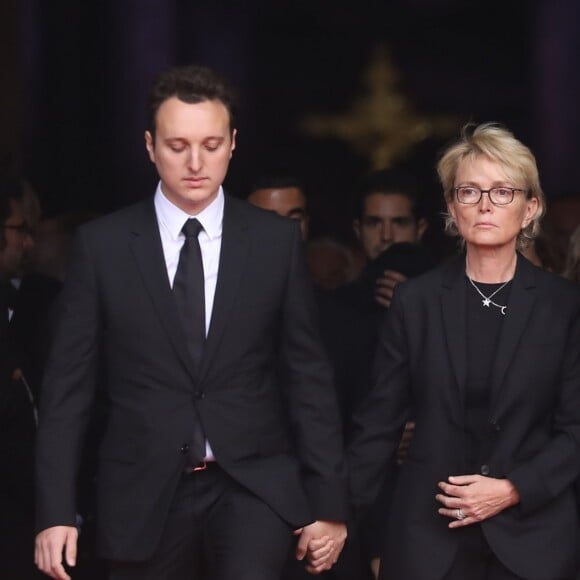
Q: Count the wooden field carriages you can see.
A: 0